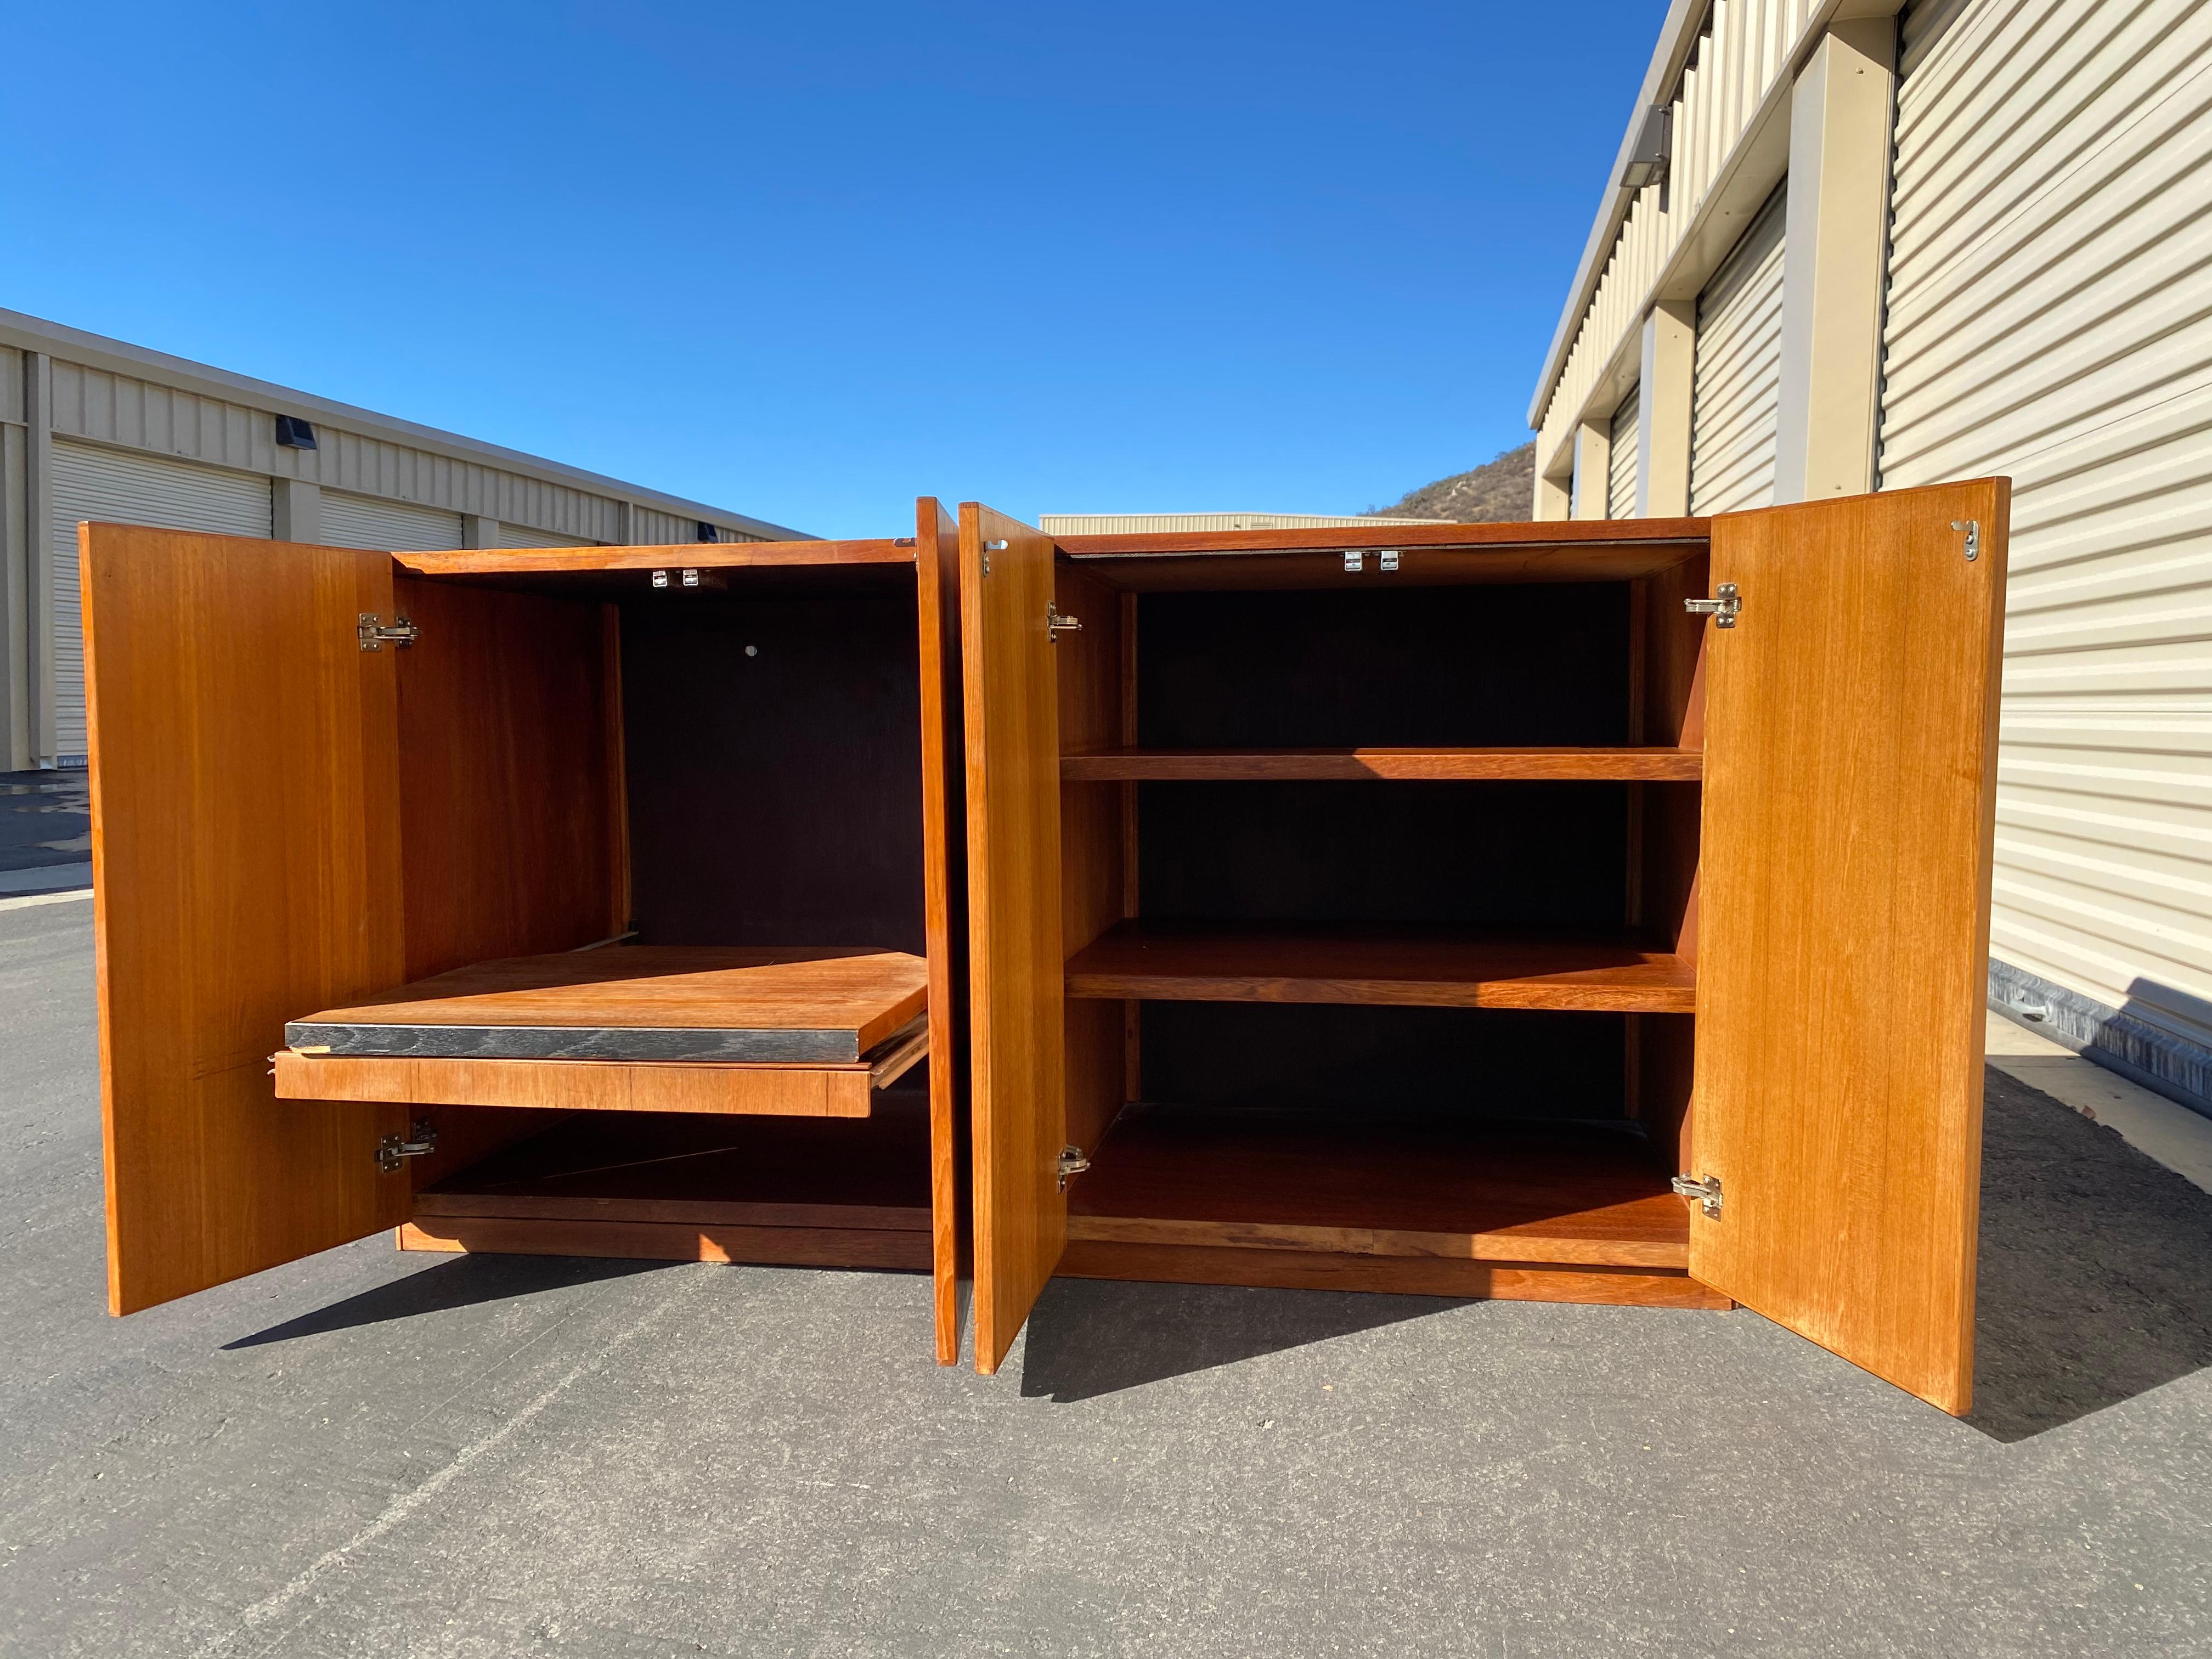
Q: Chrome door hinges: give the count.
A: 6